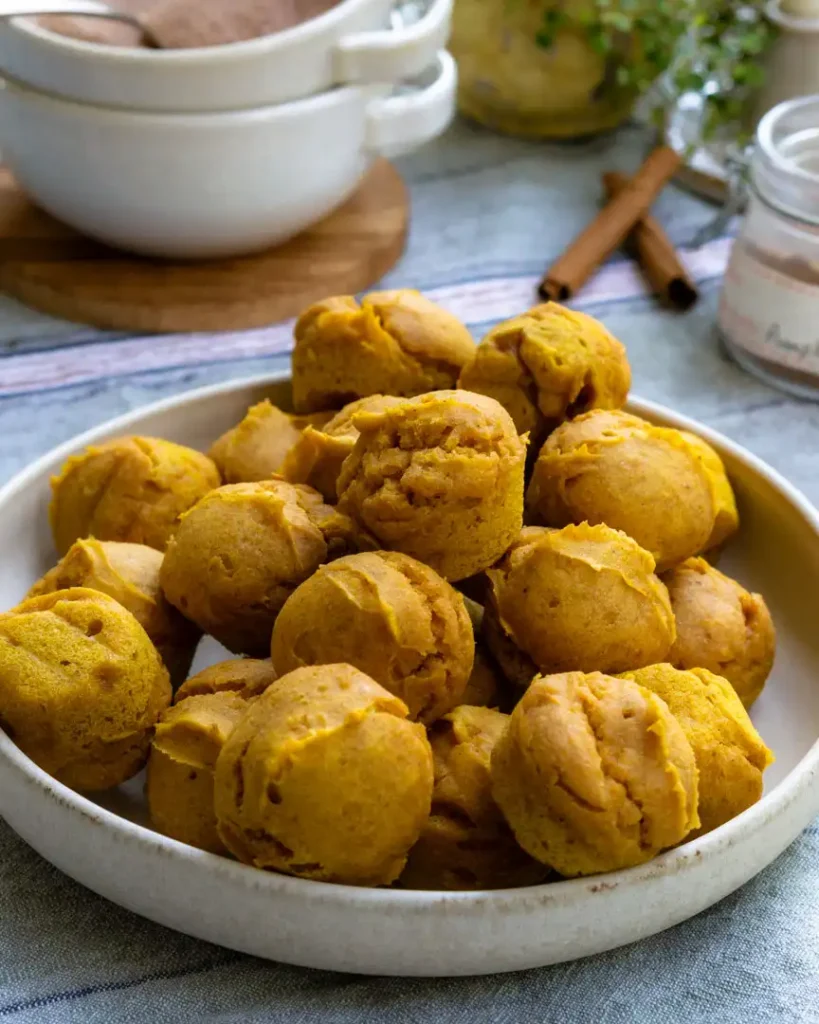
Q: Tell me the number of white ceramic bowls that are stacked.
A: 2